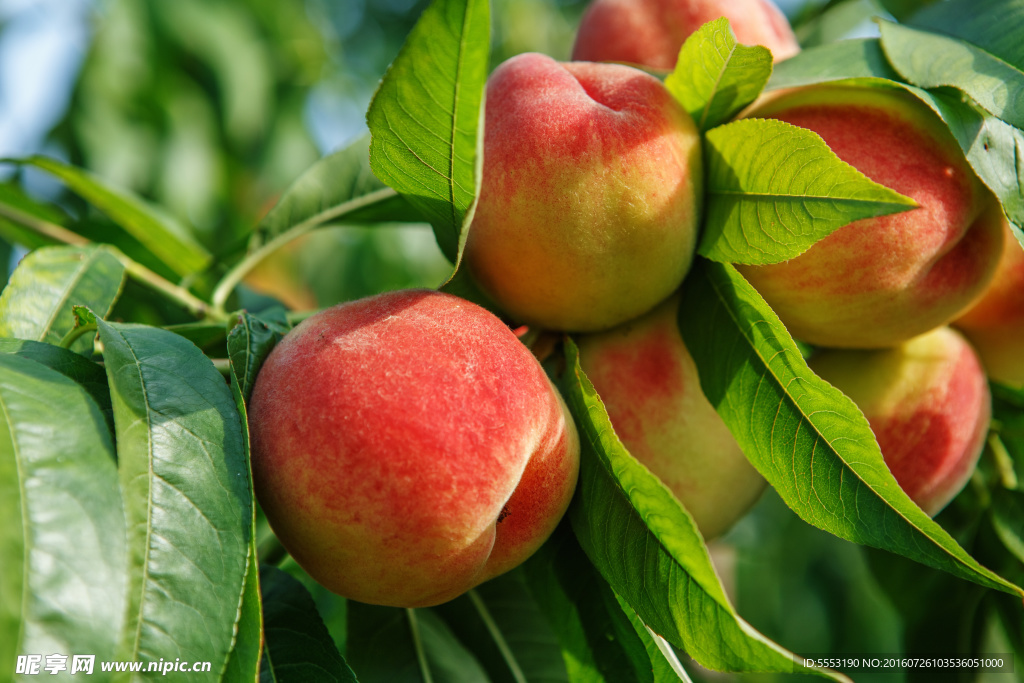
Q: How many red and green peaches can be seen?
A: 7